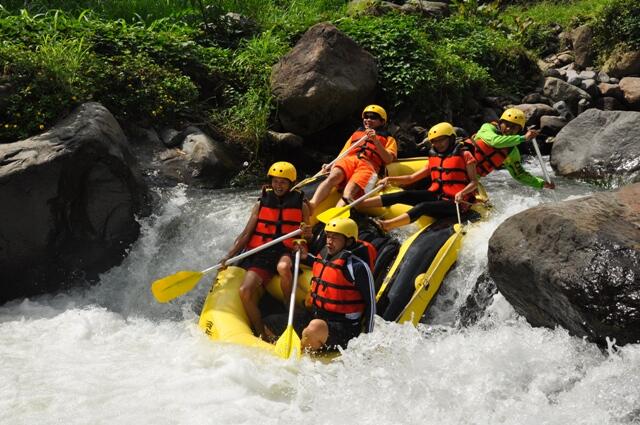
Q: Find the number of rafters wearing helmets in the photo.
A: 5